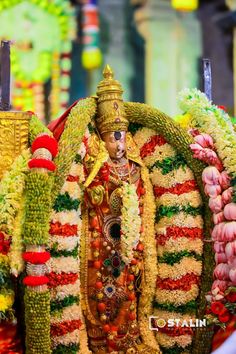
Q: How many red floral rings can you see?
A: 4